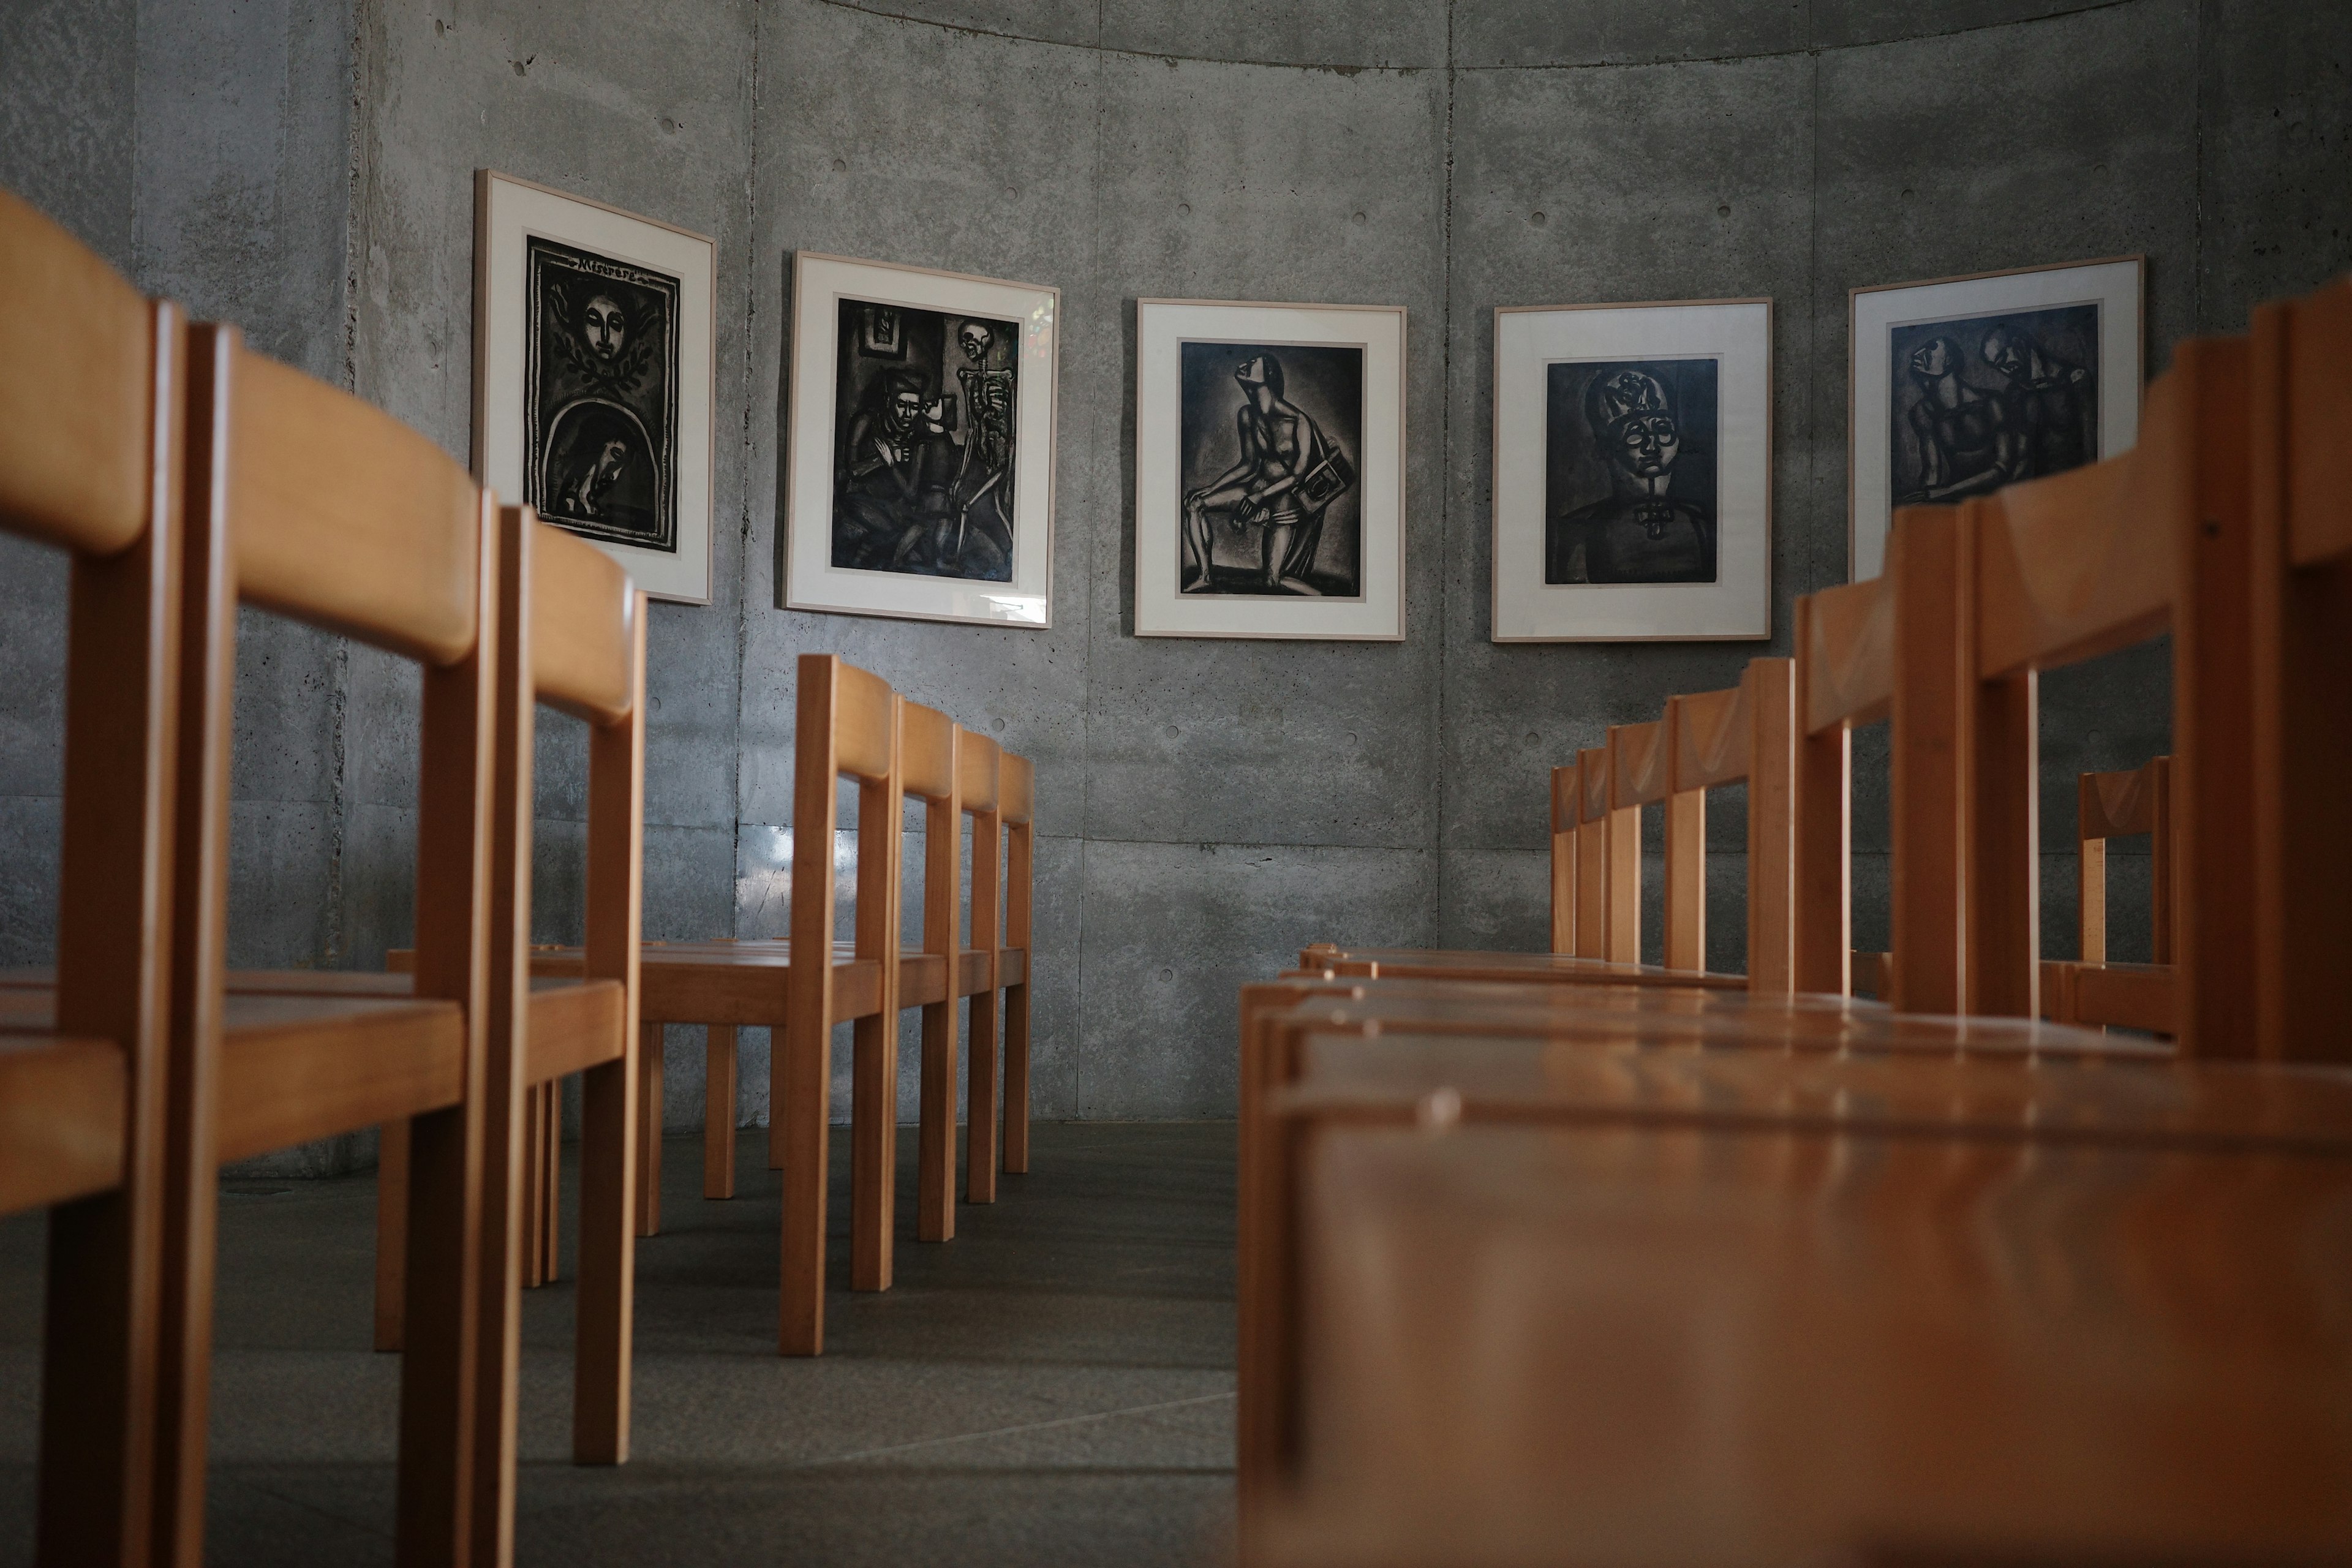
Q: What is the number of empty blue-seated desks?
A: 0